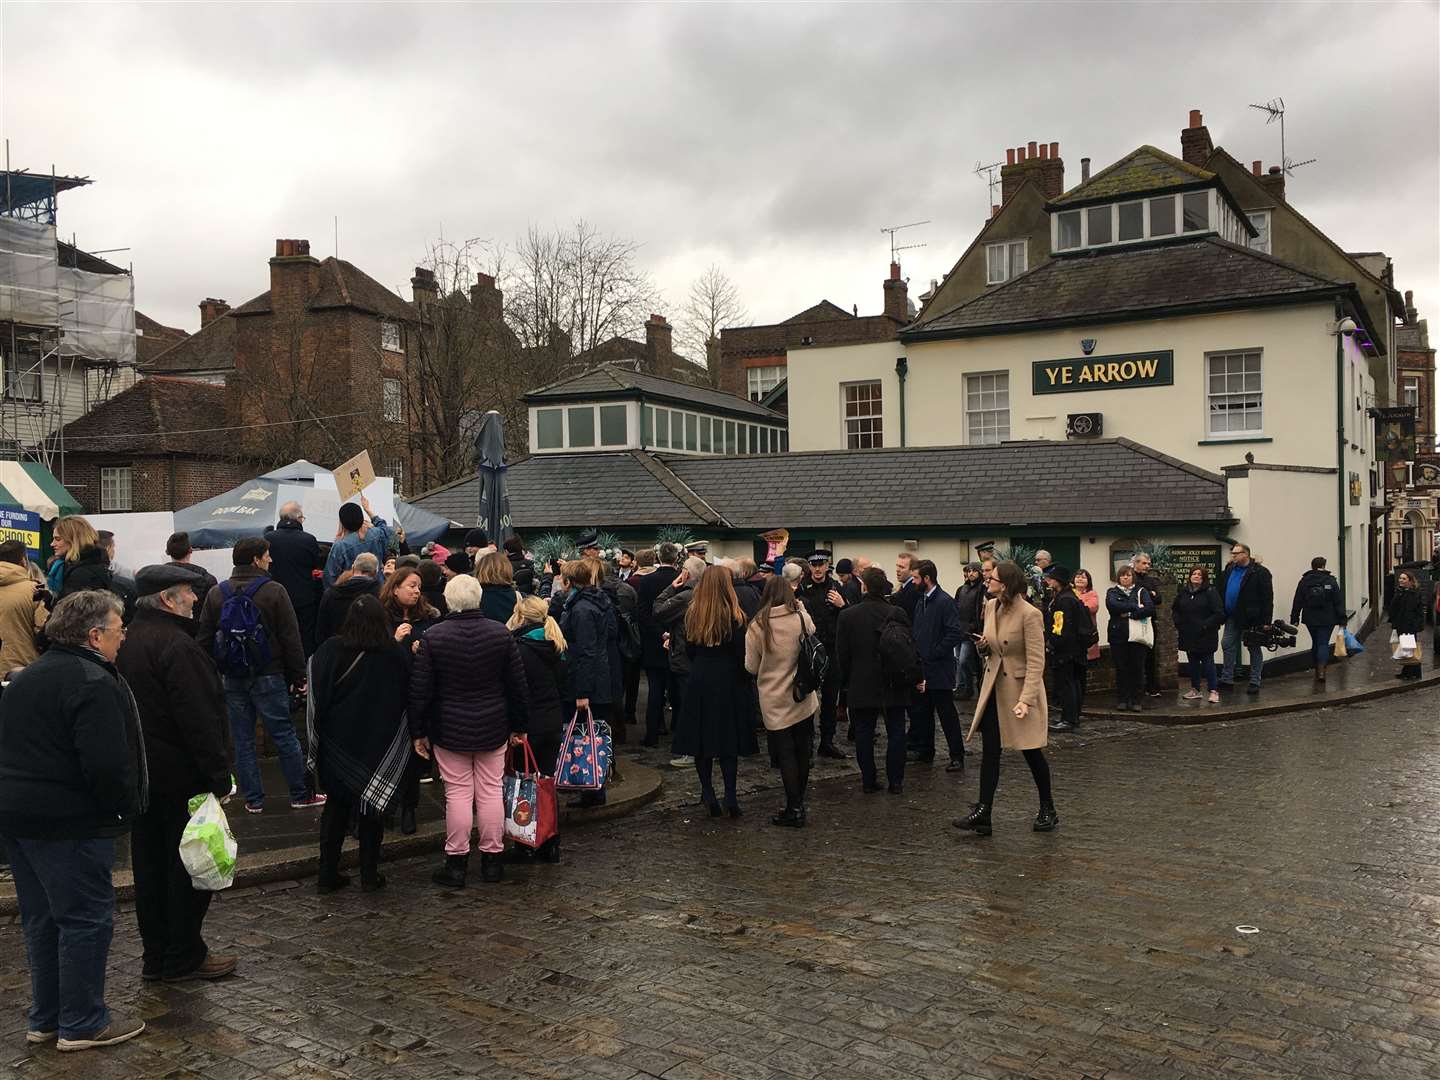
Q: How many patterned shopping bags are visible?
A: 2